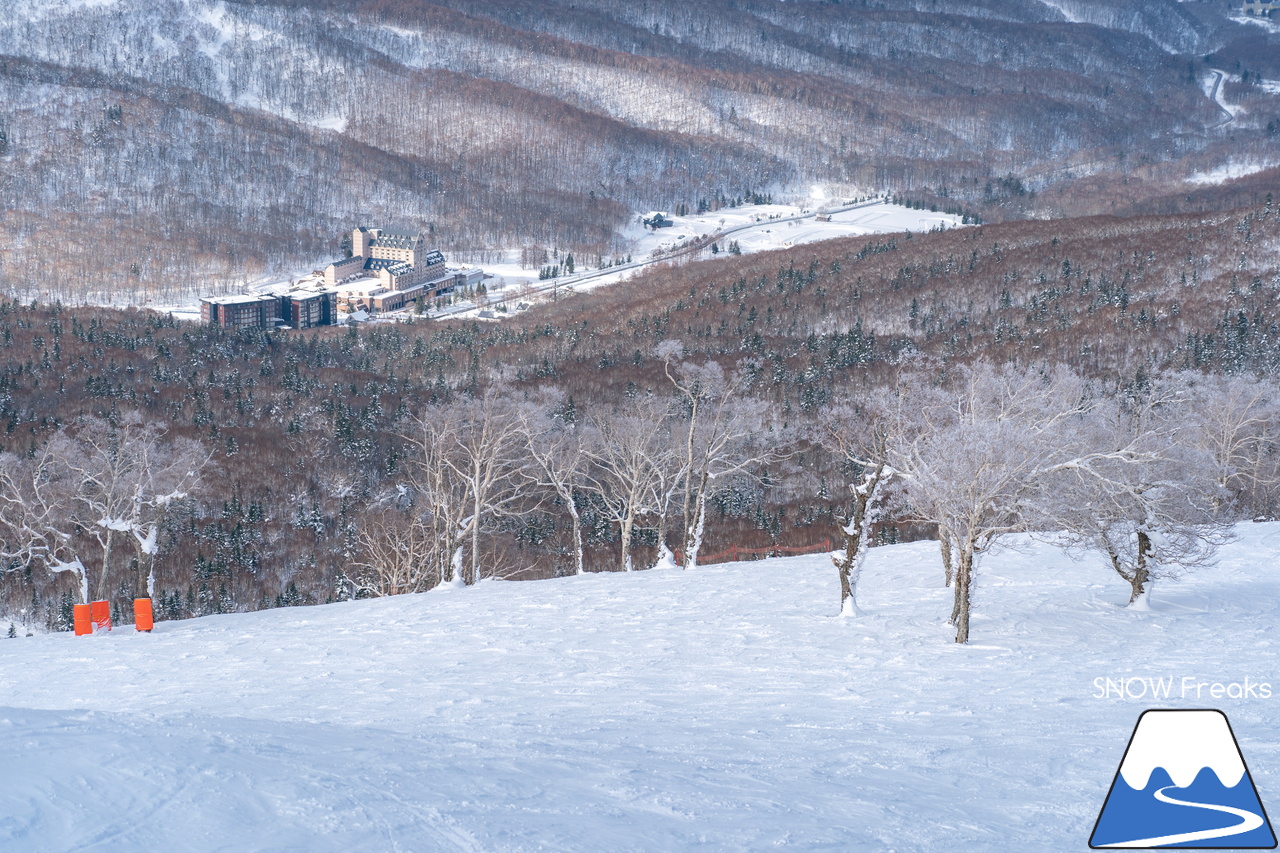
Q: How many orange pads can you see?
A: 3